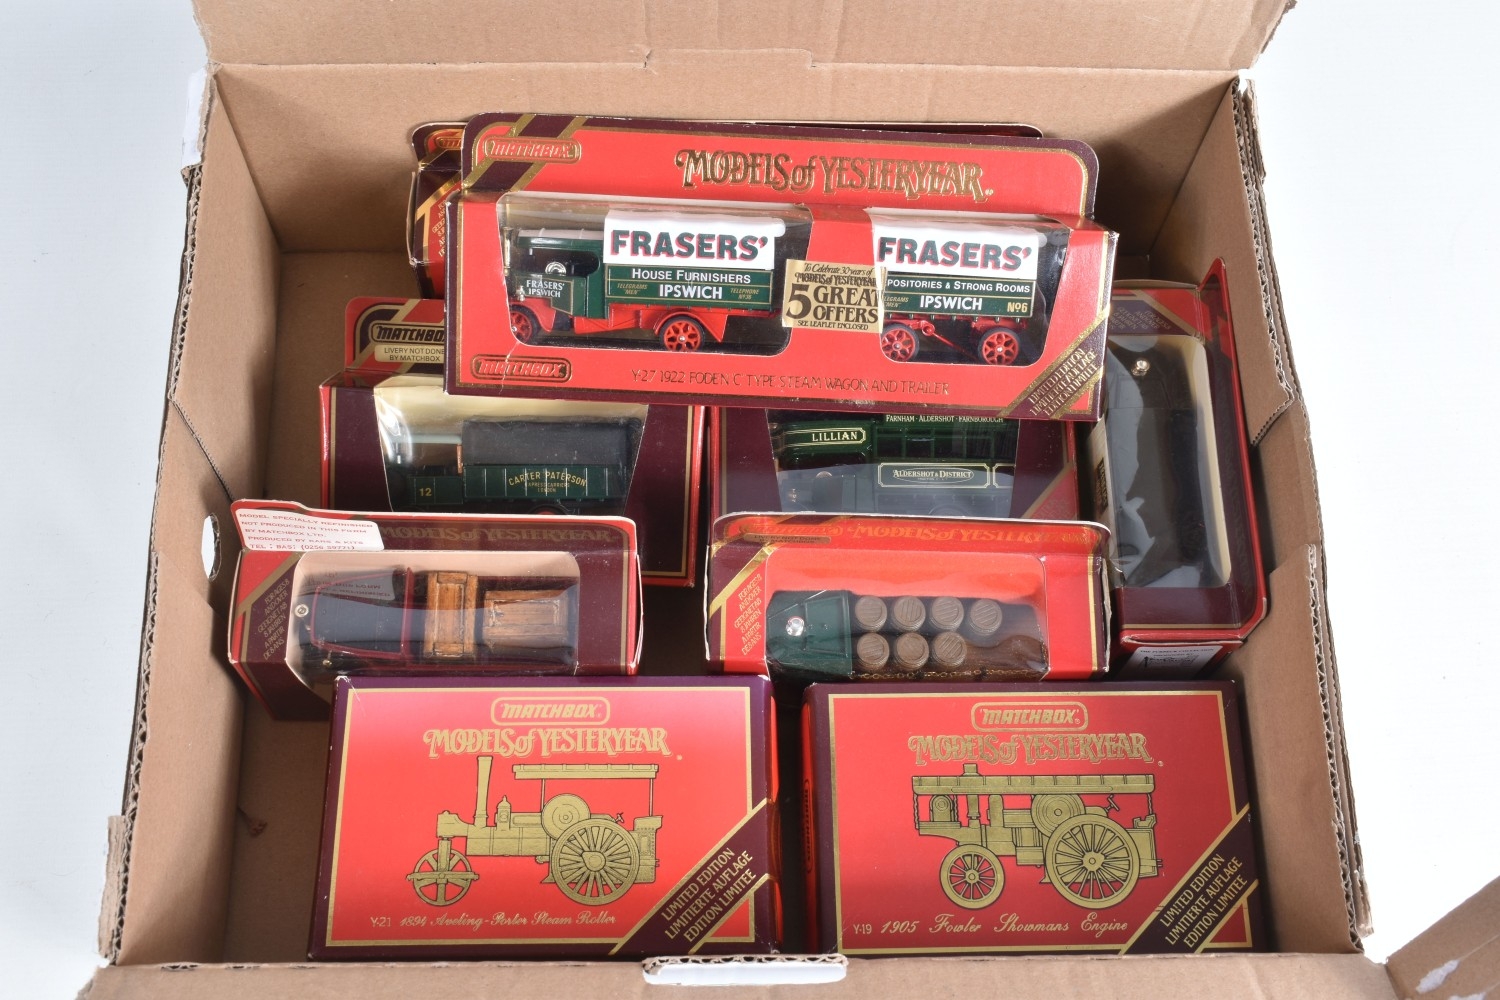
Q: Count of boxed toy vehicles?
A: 9